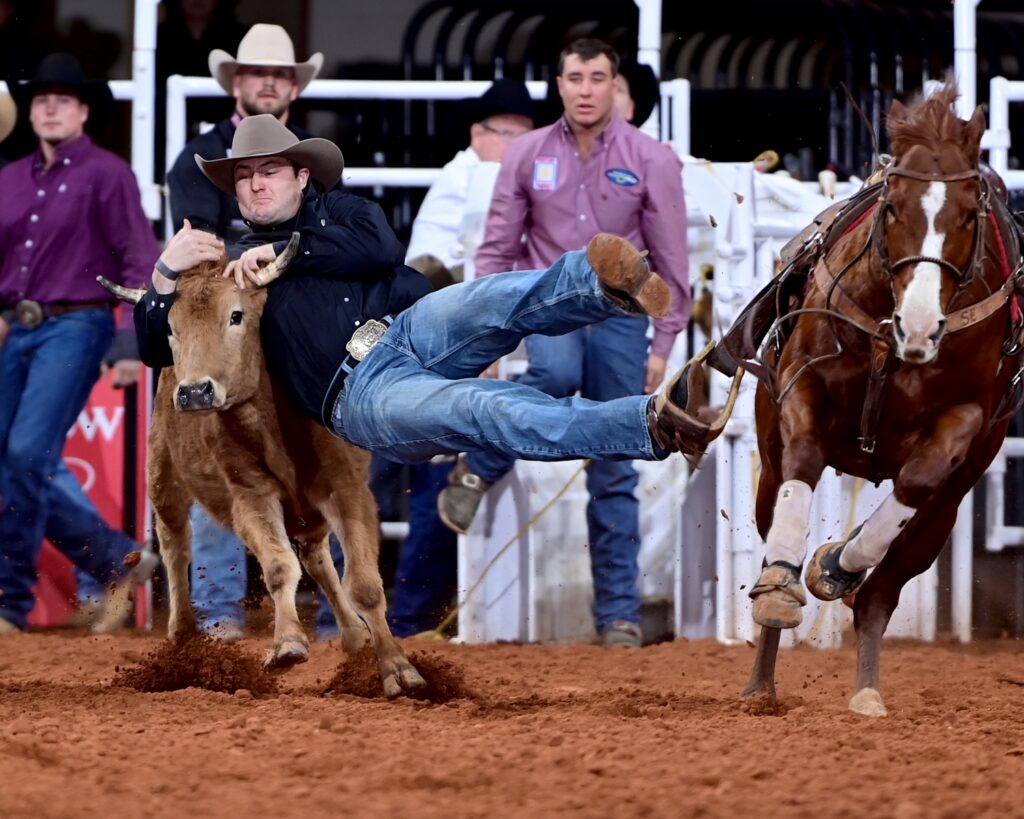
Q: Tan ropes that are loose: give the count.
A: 1